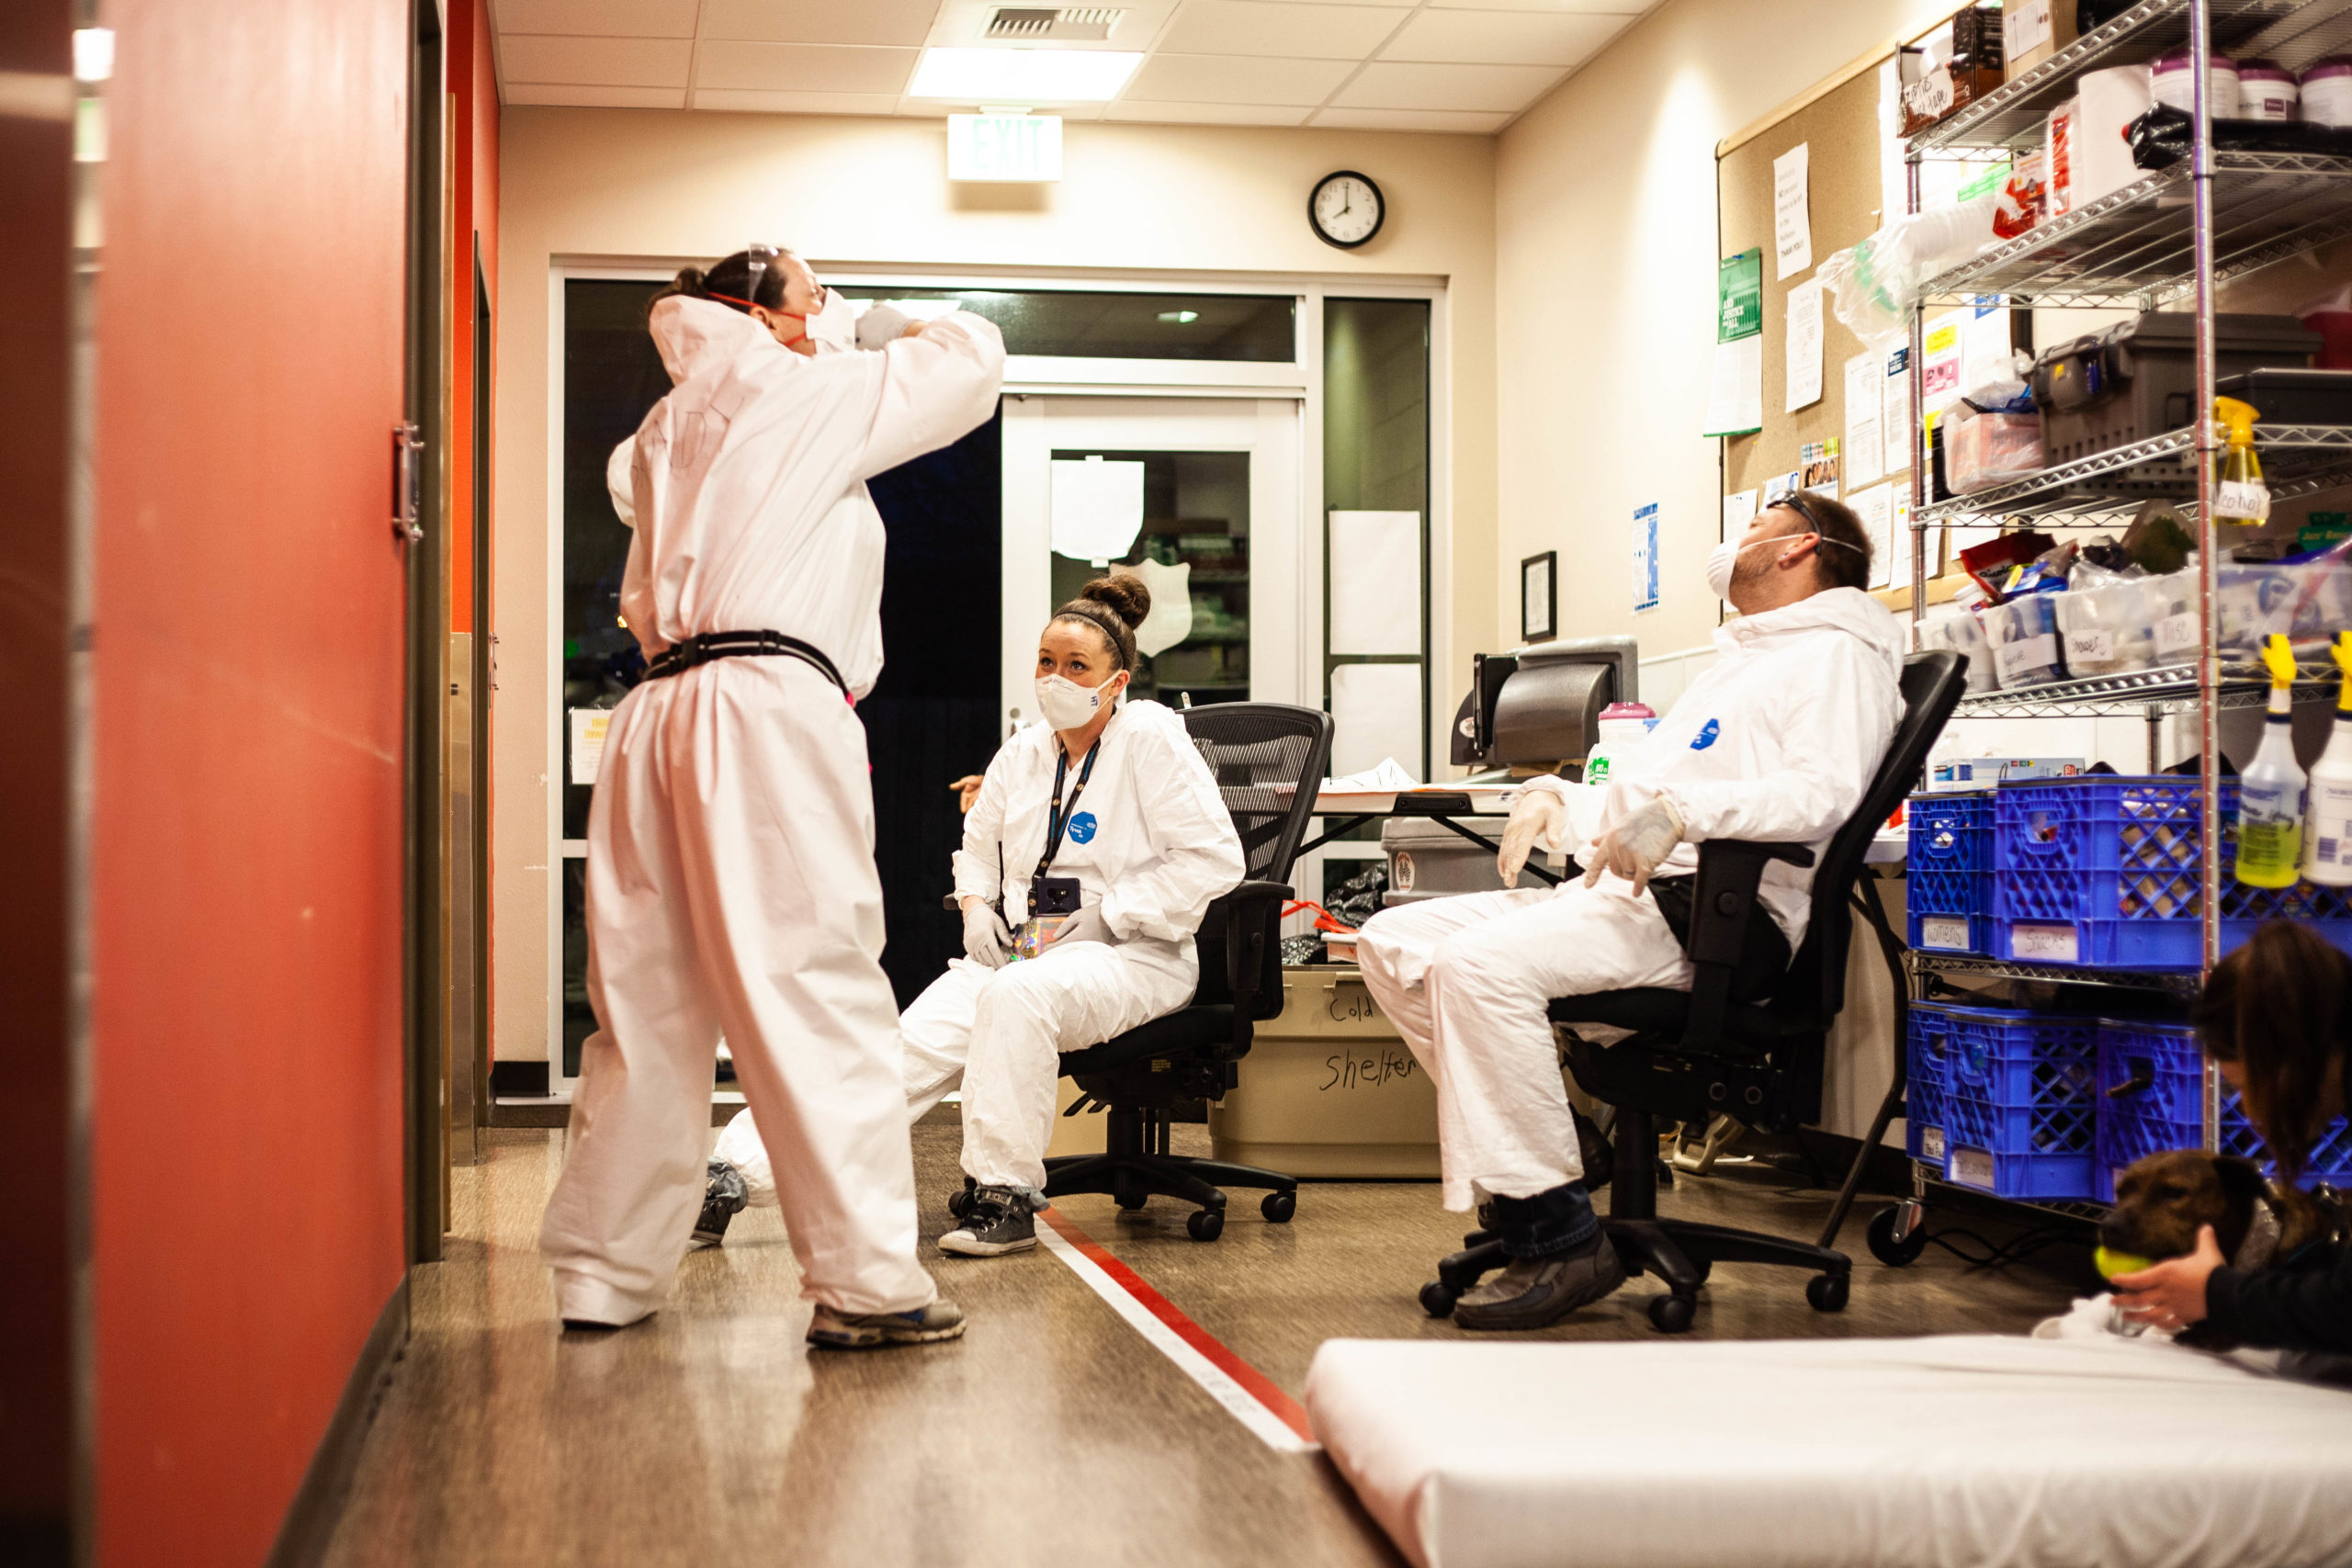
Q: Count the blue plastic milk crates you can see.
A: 5